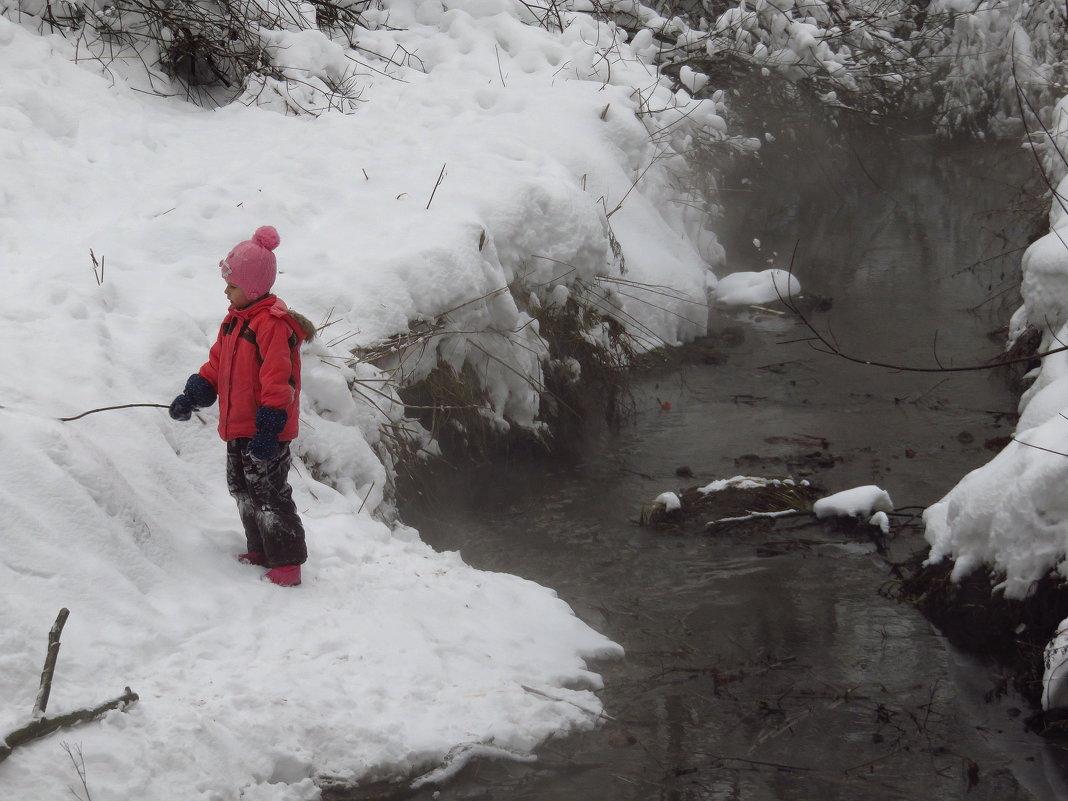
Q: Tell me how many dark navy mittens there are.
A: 2